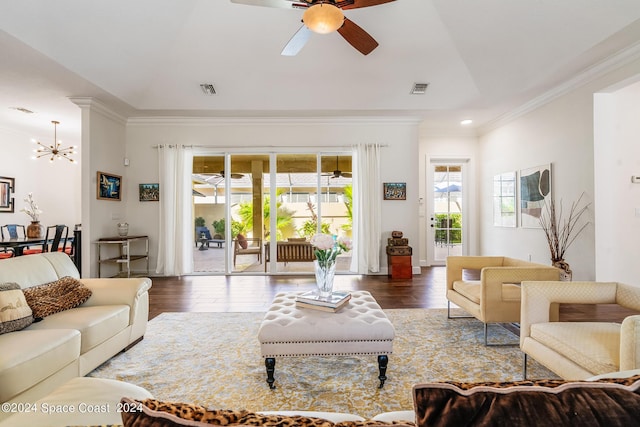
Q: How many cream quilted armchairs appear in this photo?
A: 2